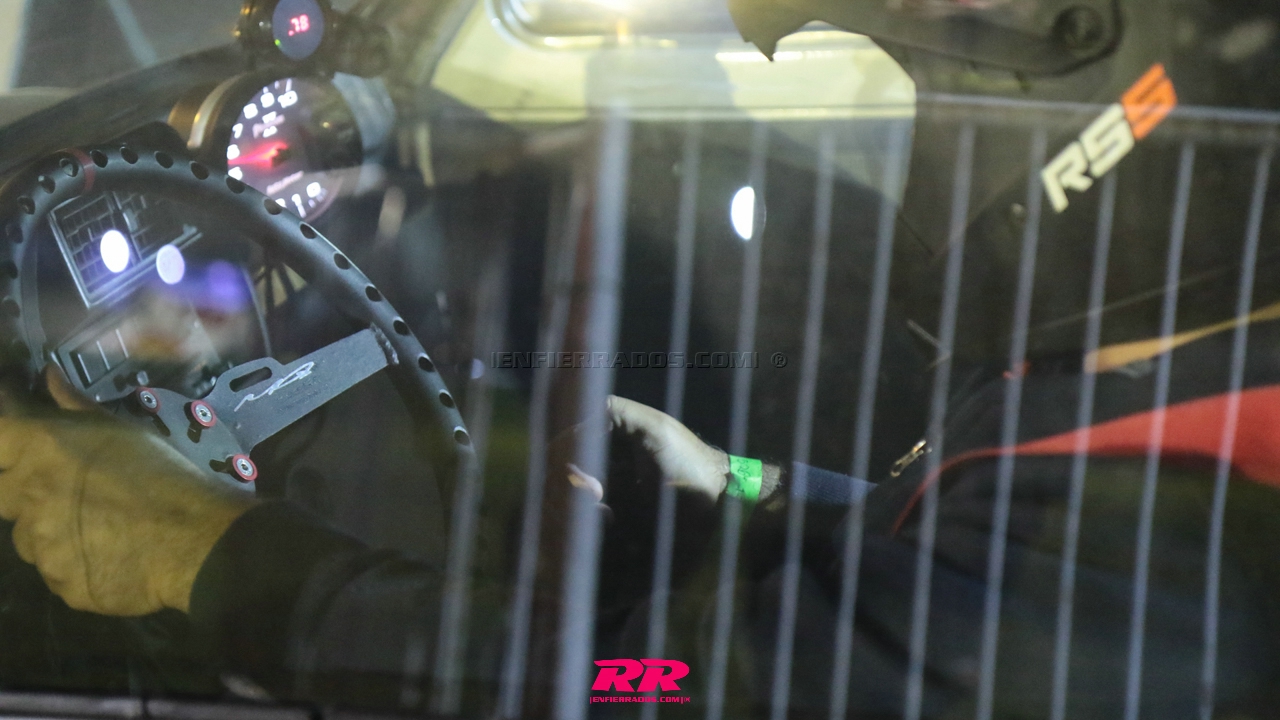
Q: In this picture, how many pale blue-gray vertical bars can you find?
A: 12